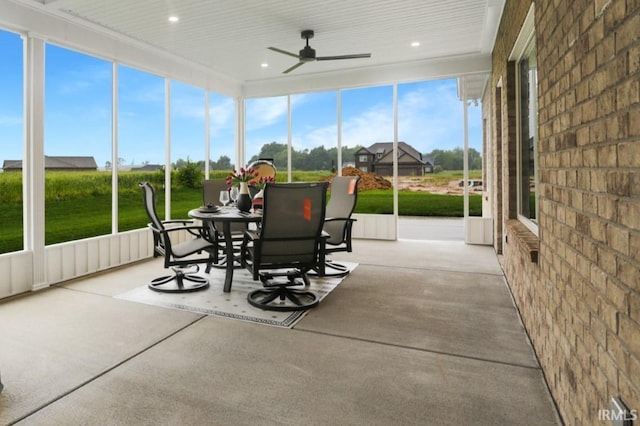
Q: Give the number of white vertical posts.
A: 9